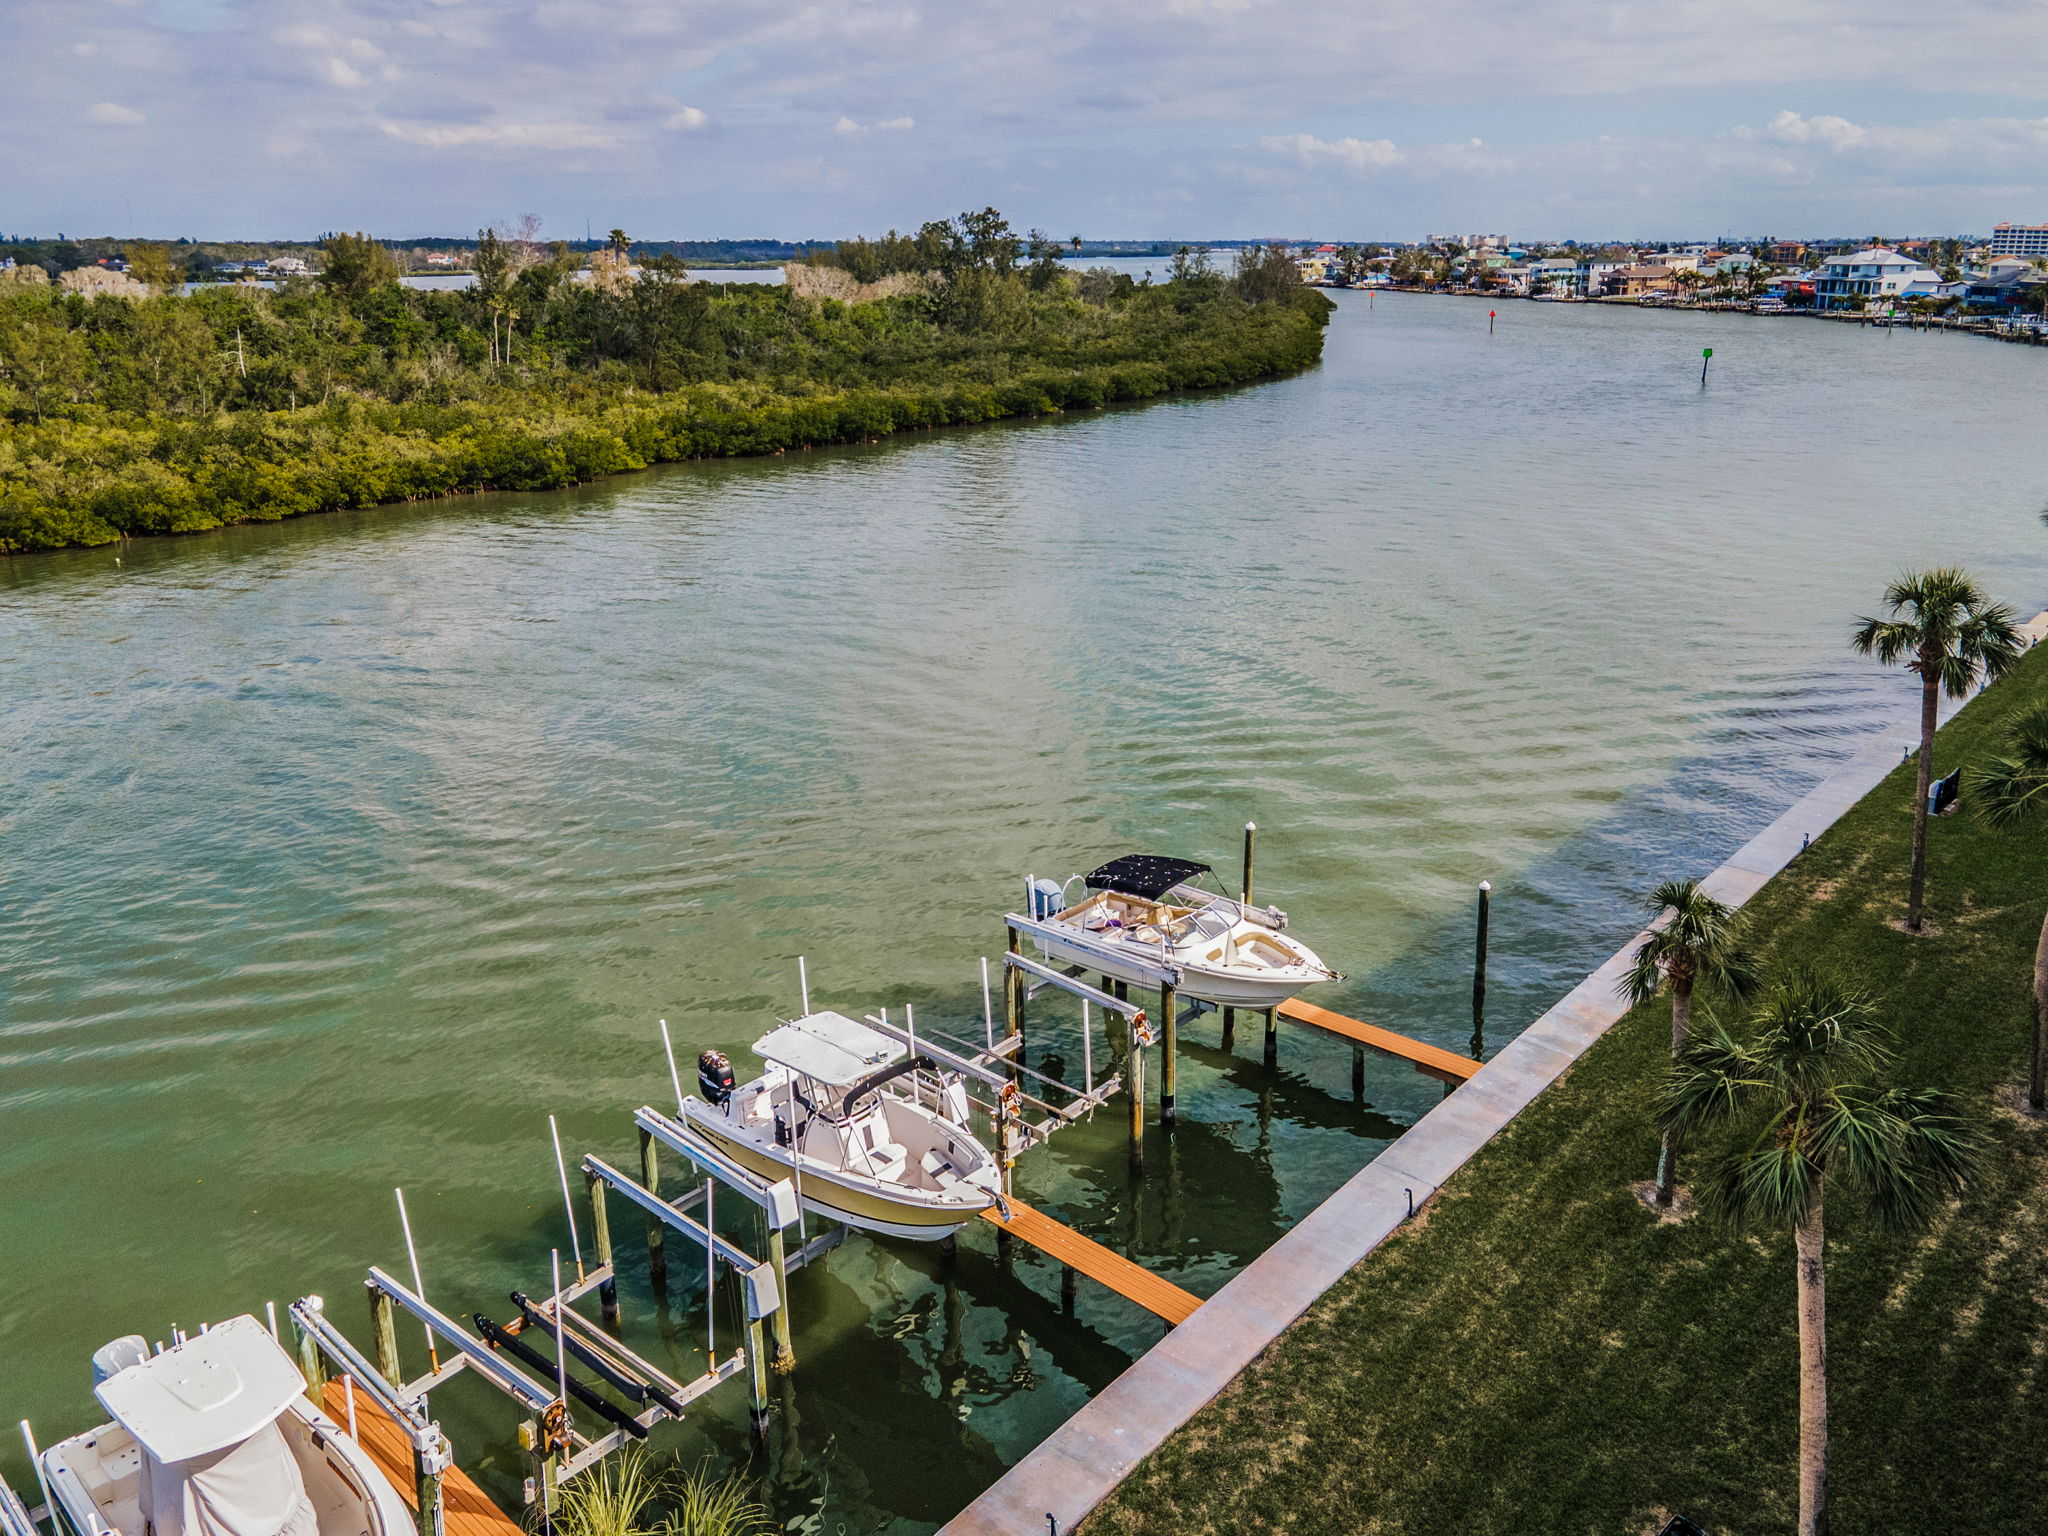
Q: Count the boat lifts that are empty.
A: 2